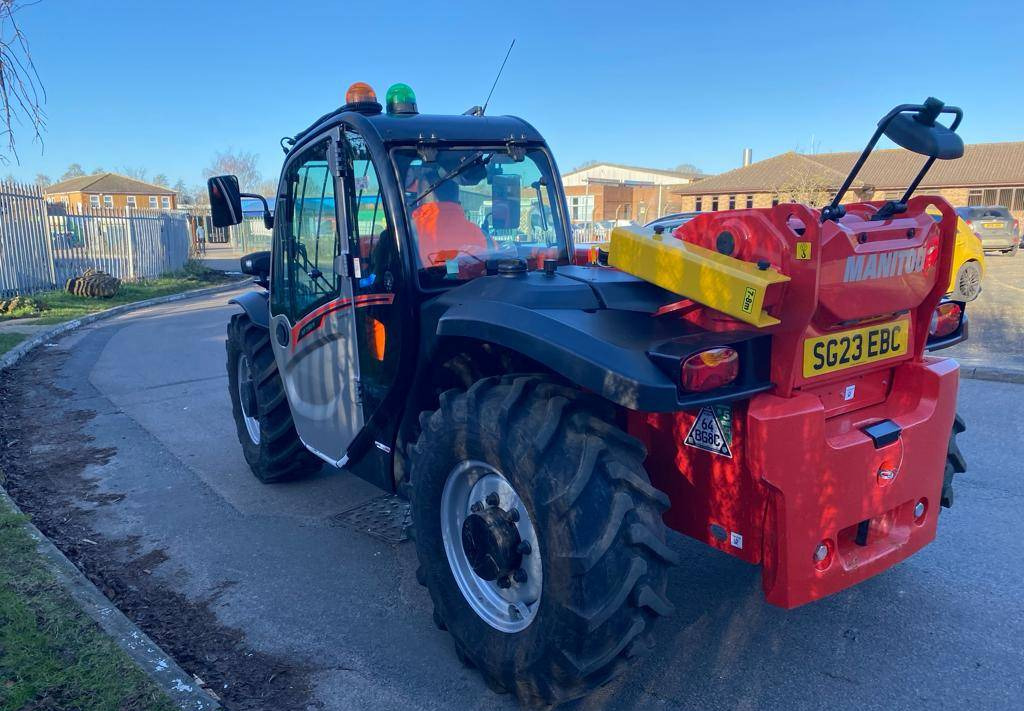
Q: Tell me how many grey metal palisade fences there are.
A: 1